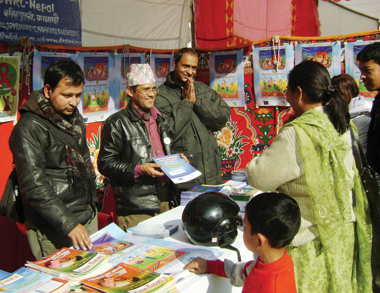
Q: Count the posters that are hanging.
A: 9